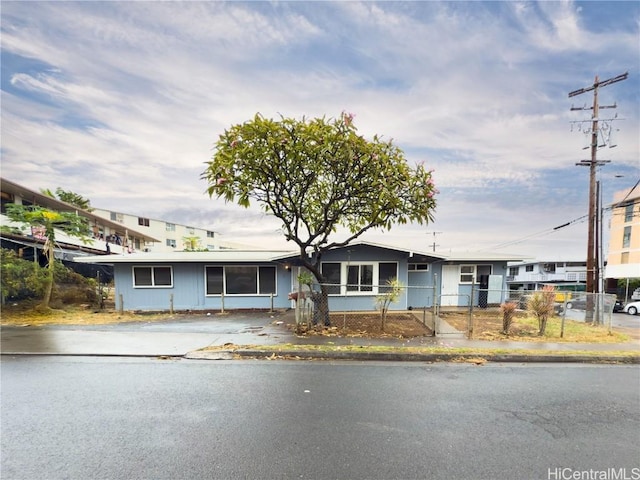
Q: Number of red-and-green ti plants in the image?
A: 2